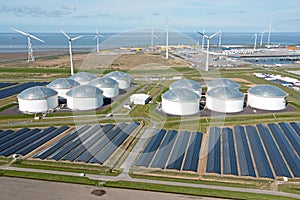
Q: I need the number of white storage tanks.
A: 11